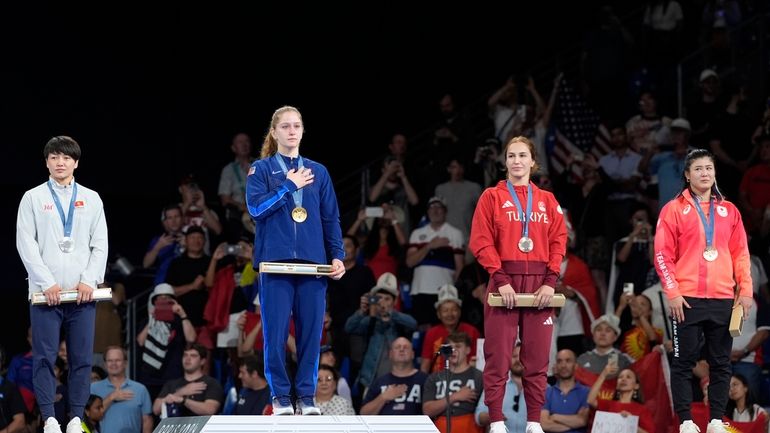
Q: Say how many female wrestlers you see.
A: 4